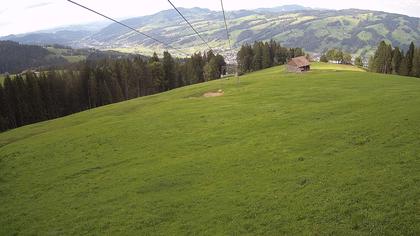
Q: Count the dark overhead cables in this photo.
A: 3